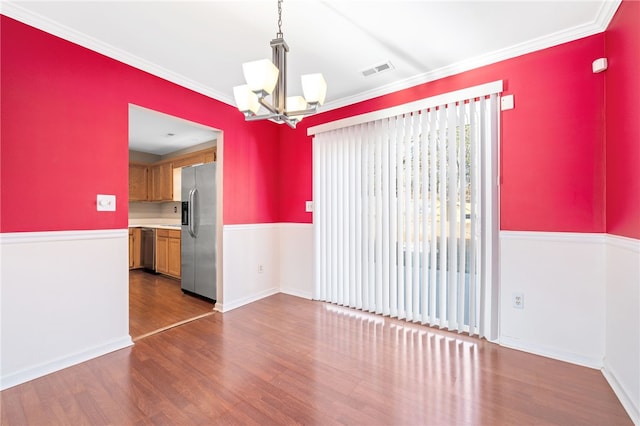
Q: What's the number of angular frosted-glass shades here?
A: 4